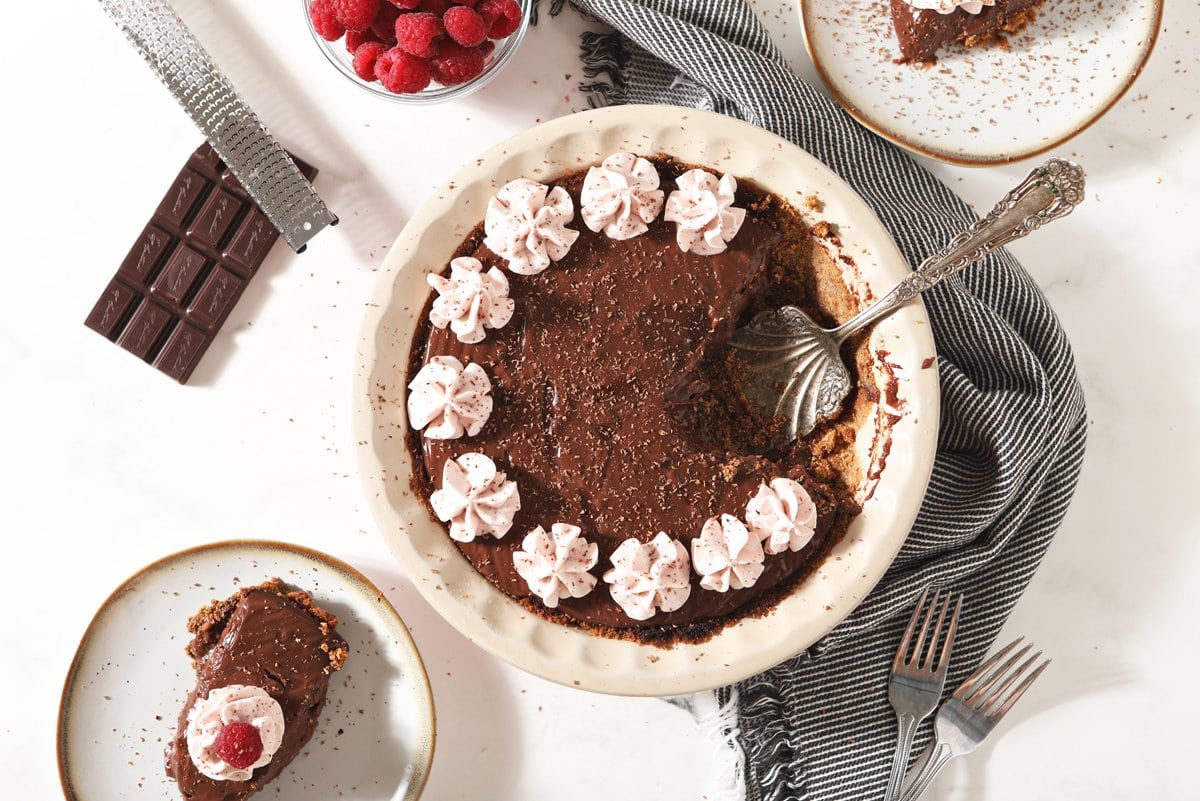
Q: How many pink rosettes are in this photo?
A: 12